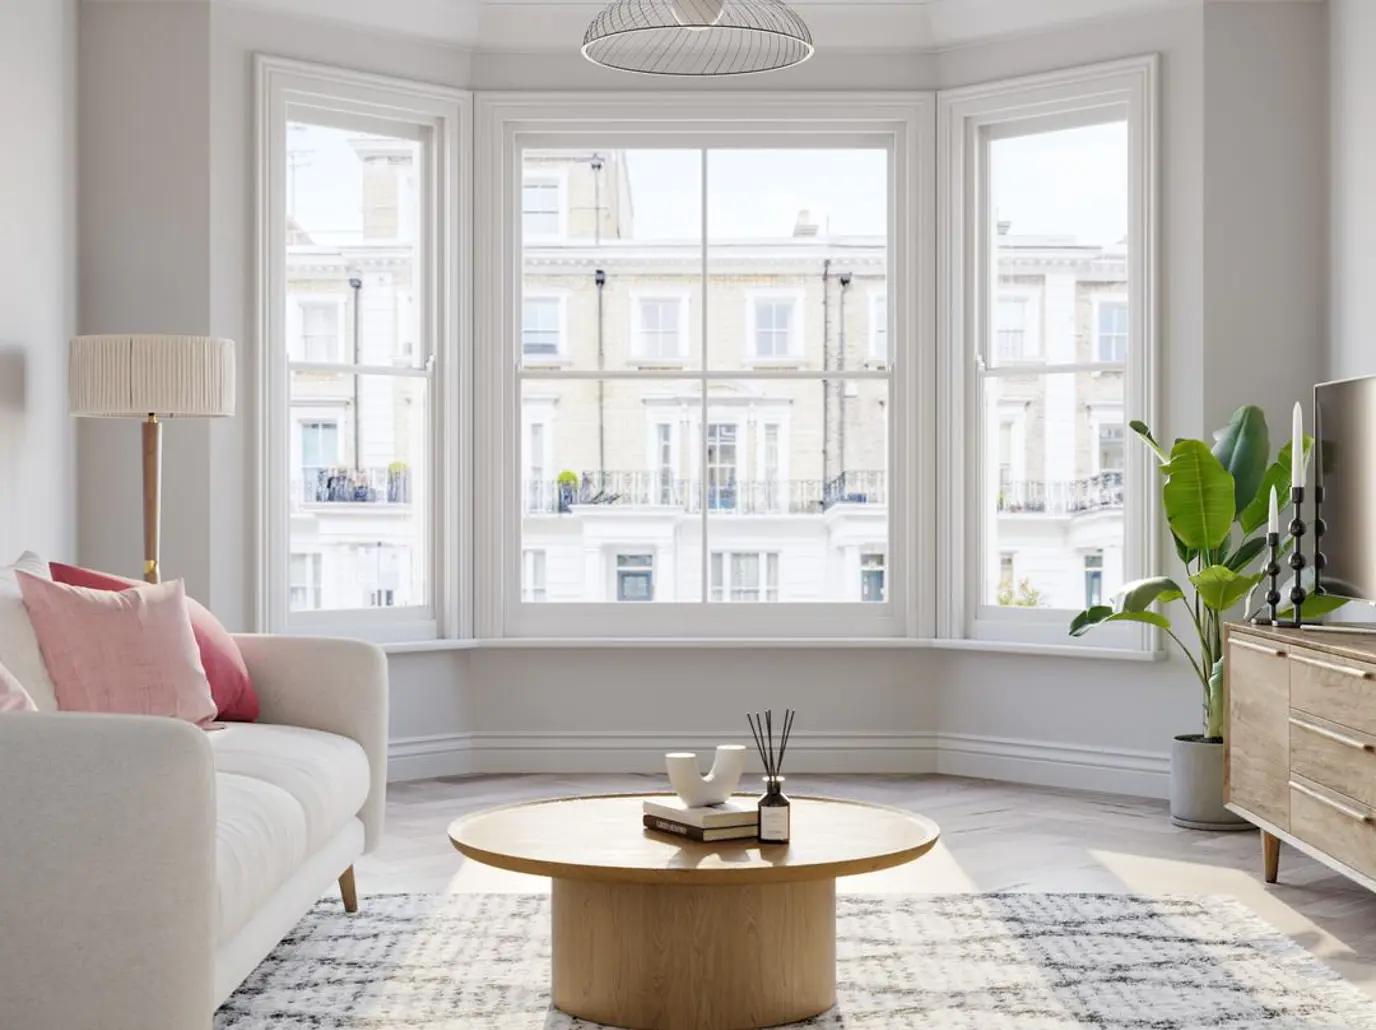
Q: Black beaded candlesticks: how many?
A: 2